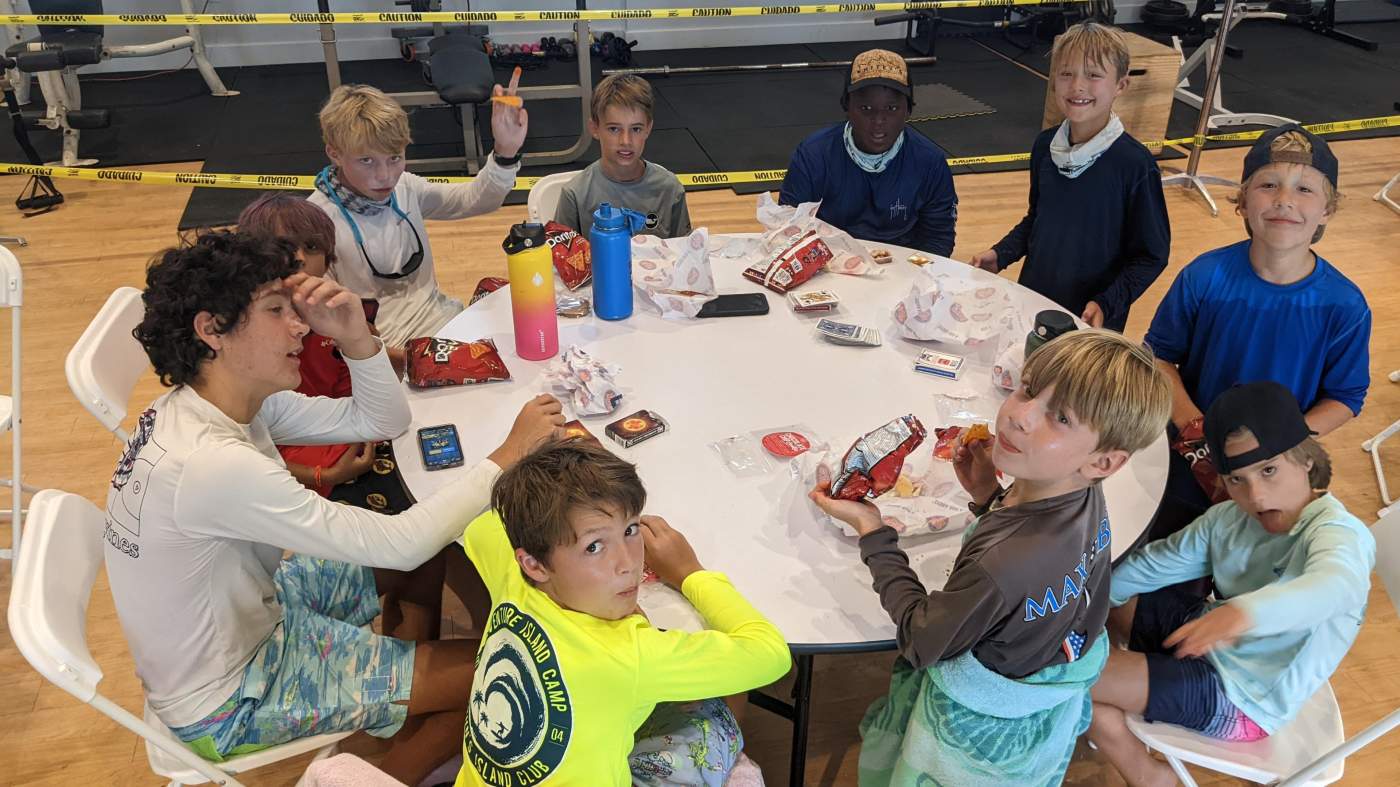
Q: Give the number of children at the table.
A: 10